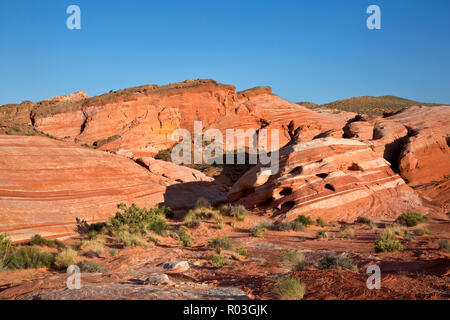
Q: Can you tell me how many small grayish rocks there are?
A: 2